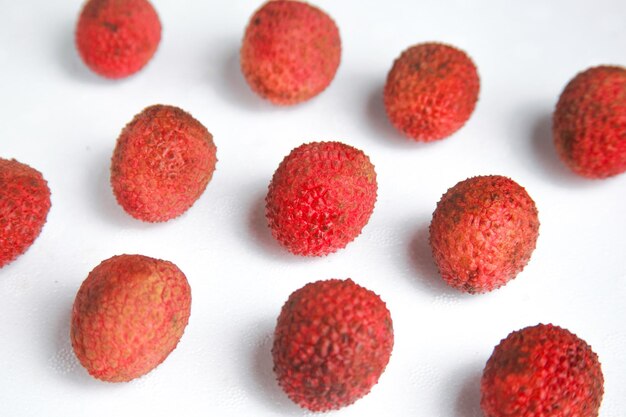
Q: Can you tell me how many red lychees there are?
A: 11